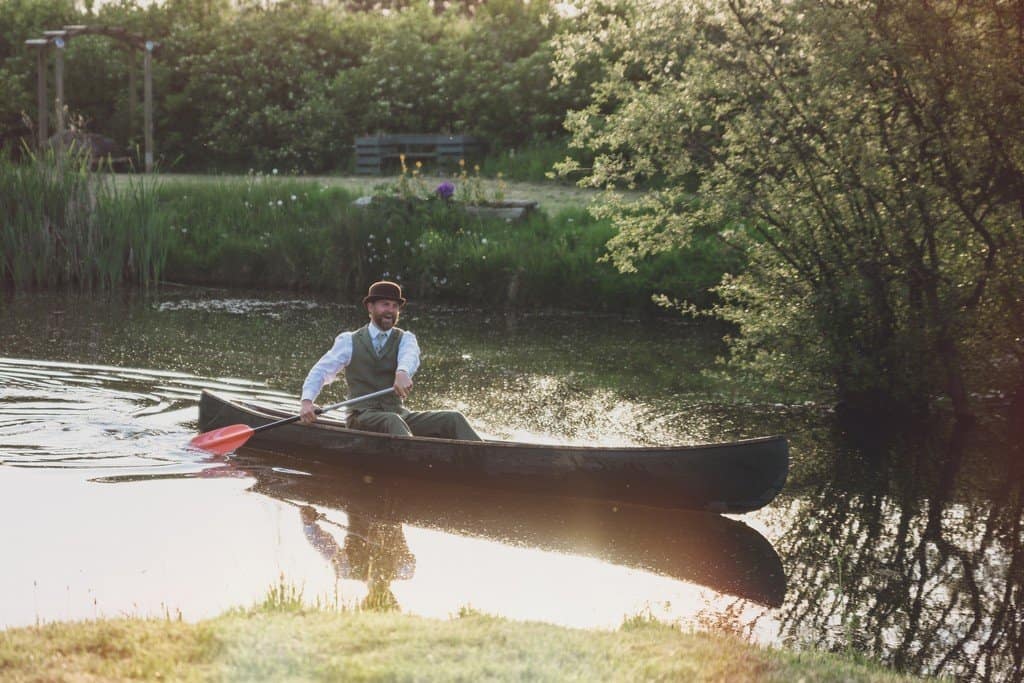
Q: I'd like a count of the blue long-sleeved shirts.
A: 1